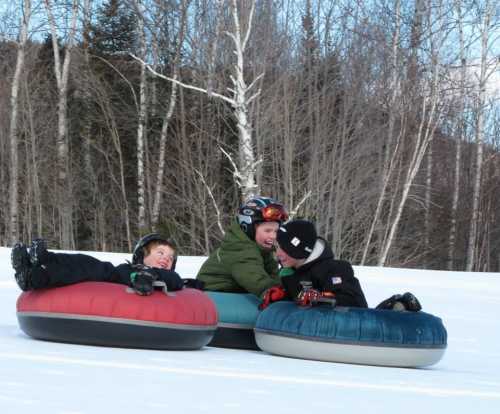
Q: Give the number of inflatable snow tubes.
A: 3